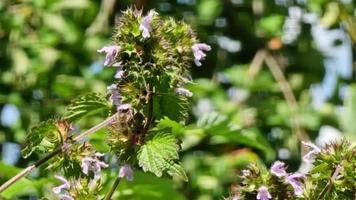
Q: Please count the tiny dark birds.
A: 0